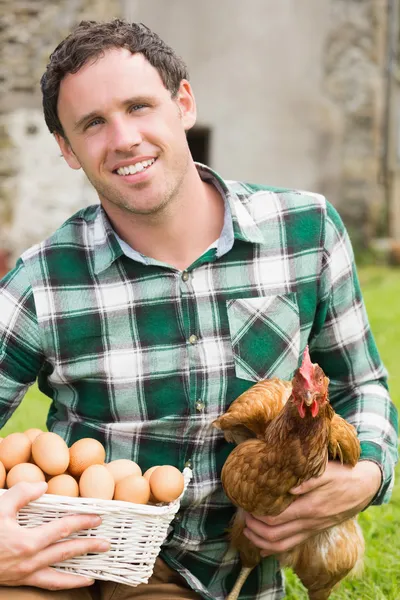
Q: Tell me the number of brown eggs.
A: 13